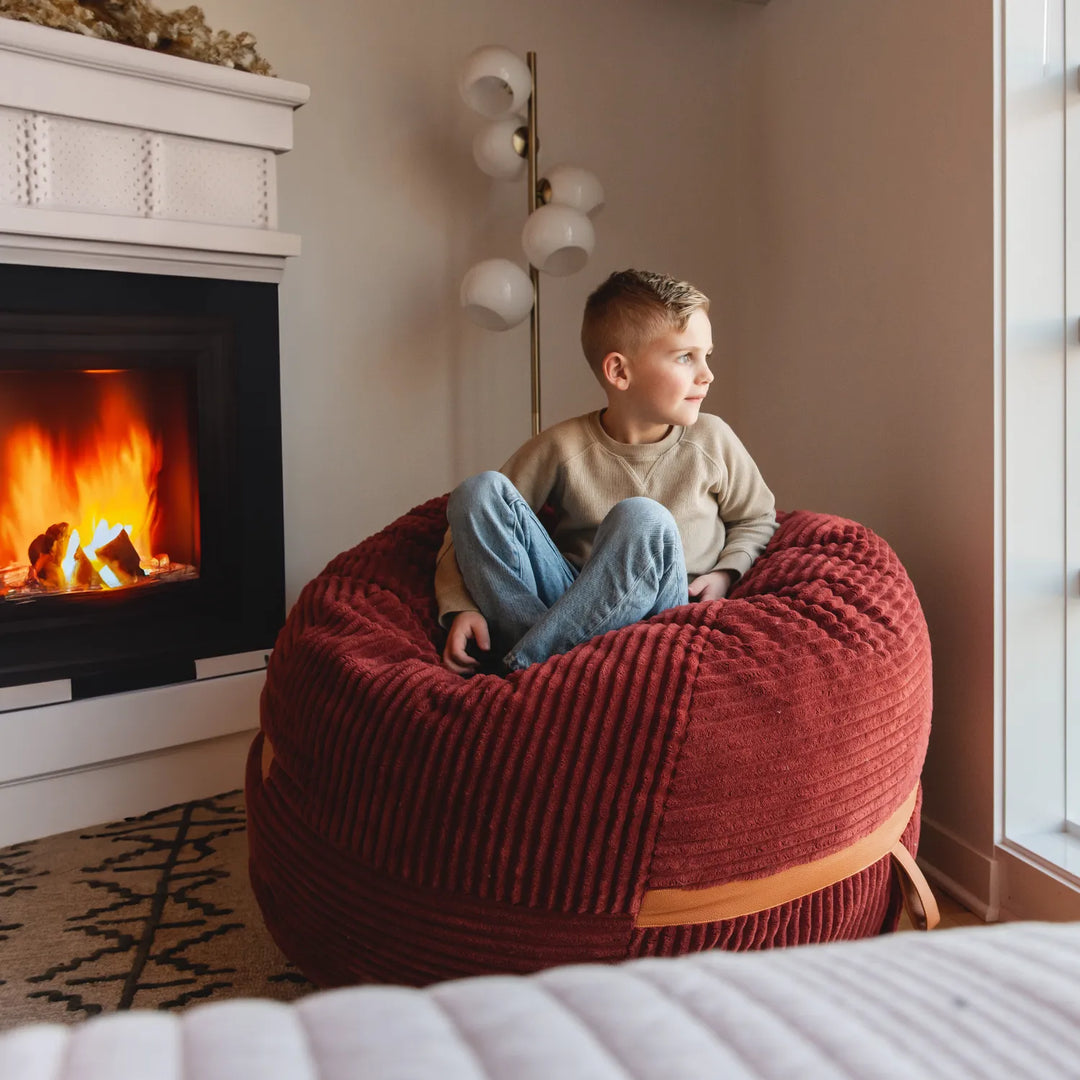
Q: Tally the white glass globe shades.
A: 5